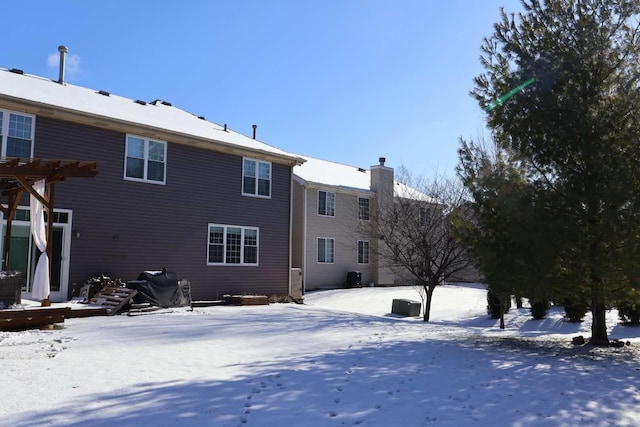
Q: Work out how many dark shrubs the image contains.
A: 4